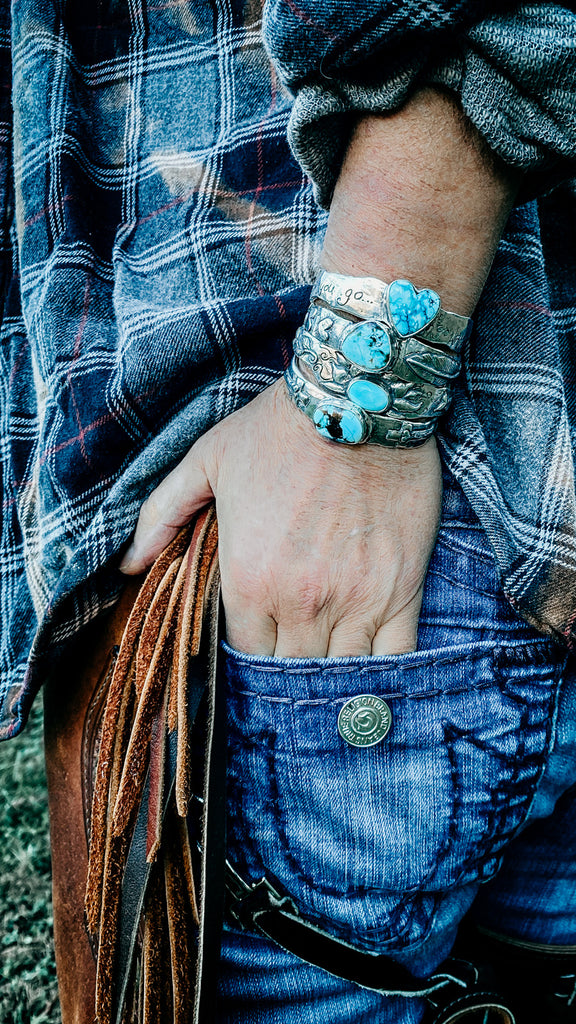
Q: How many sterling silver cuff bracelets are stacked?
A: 4